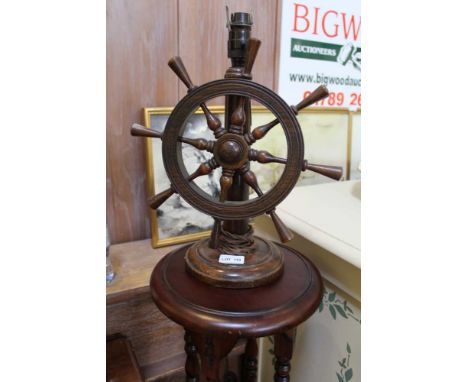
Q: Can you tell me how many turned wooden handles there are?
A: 8